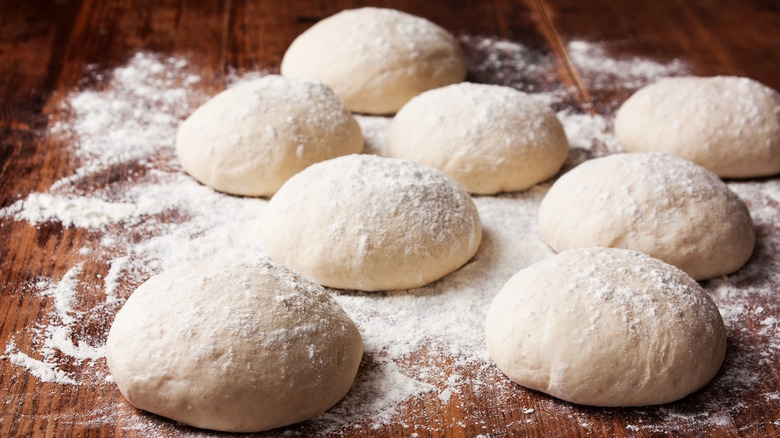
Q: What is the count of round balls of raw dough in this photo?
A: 8